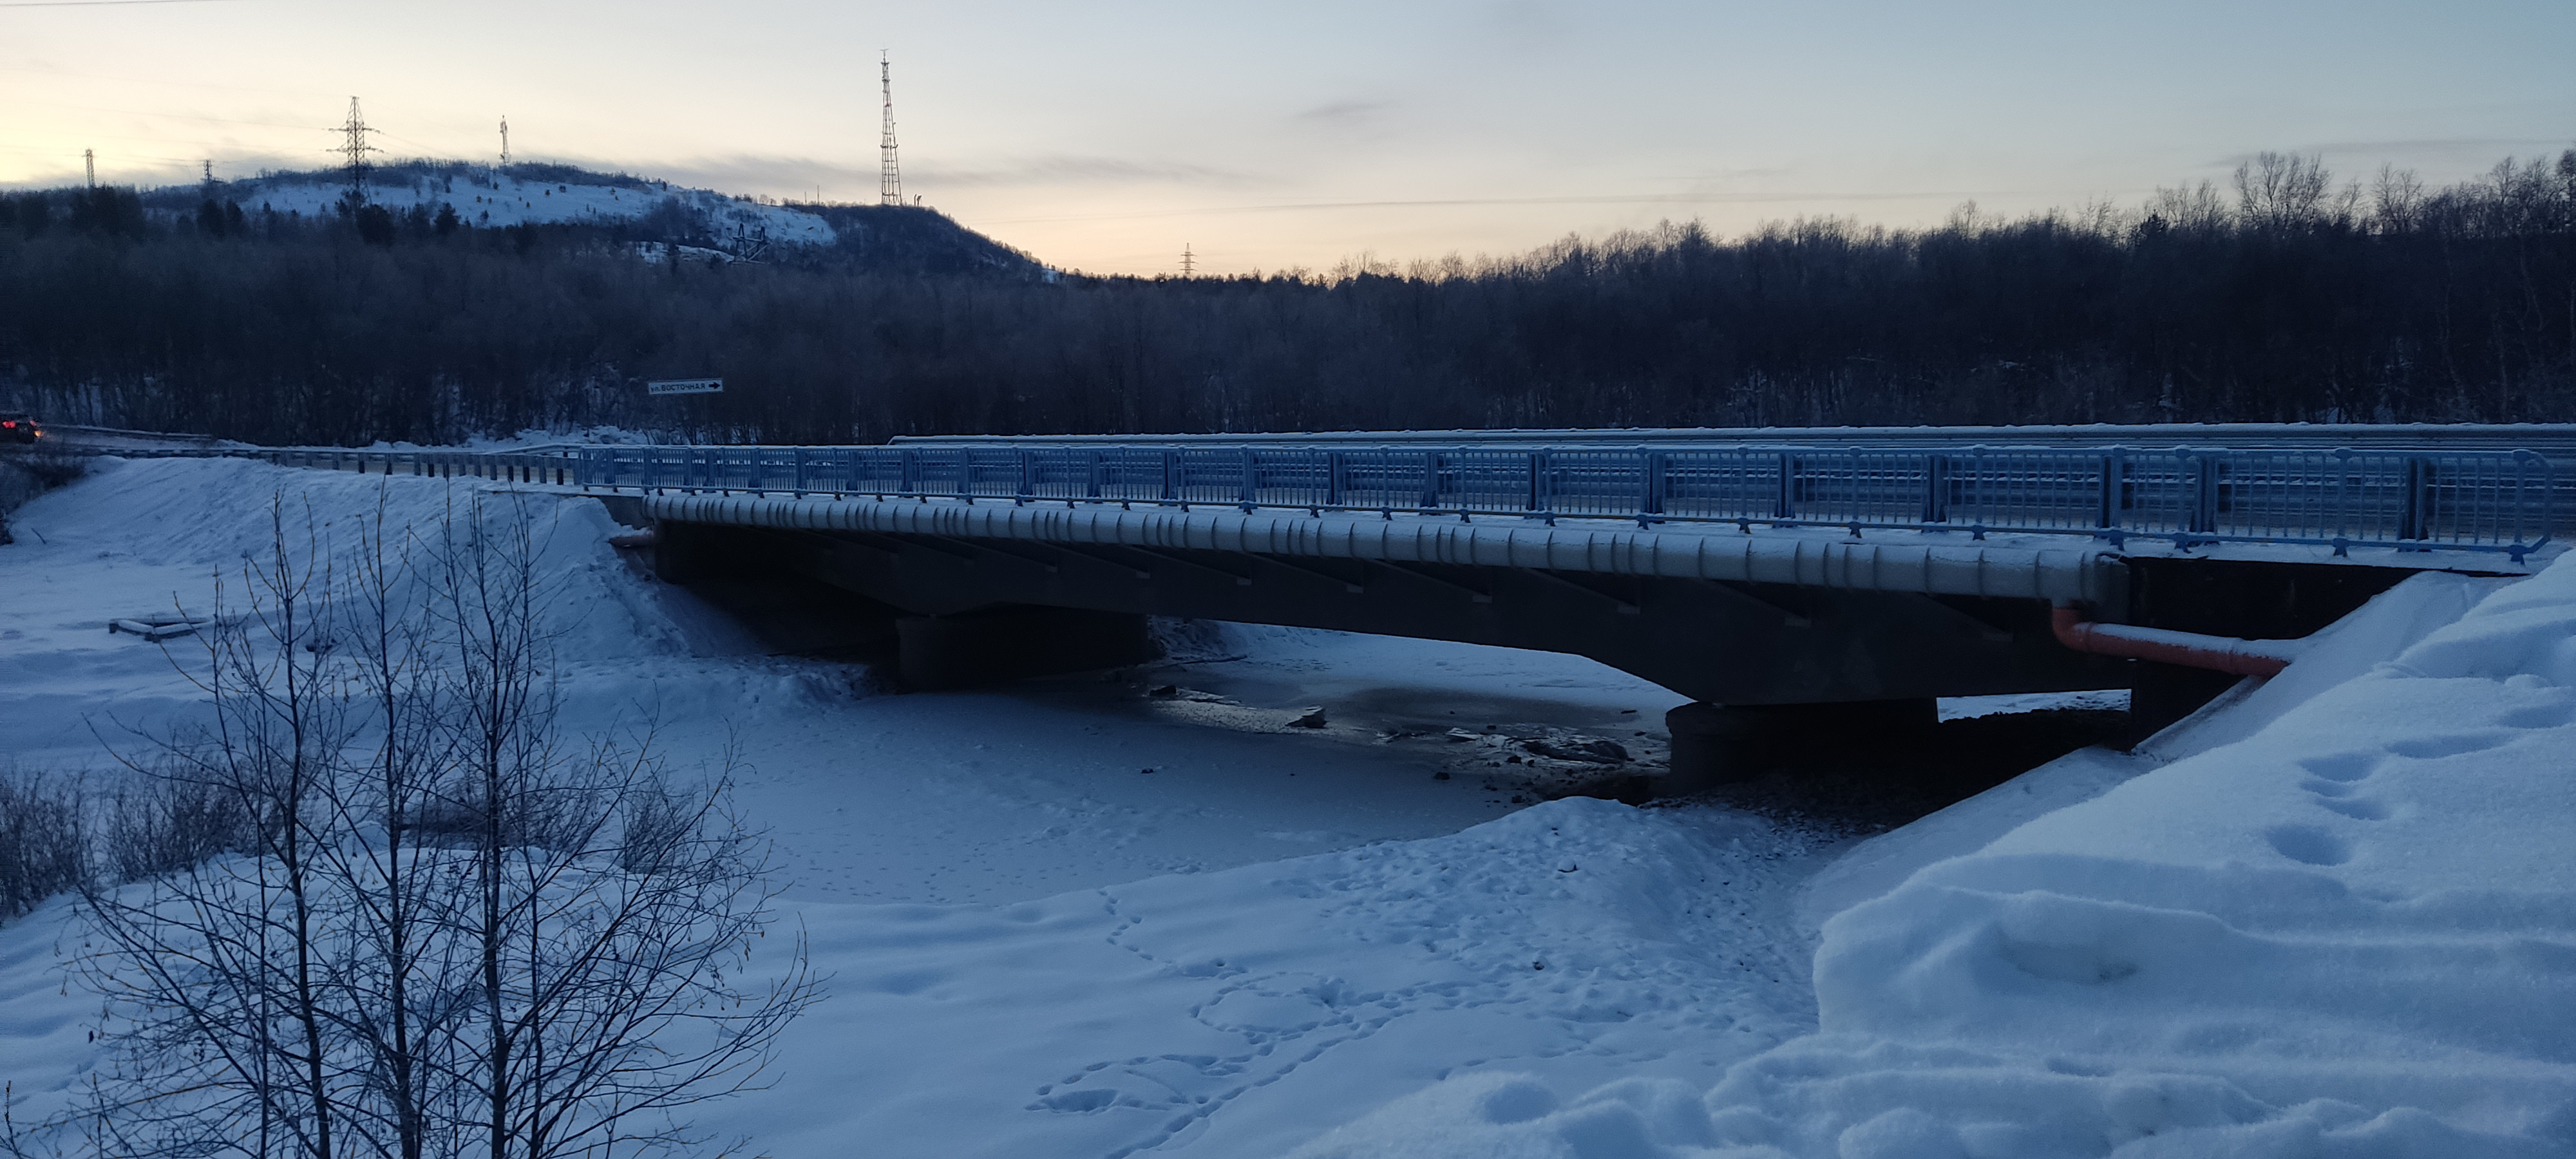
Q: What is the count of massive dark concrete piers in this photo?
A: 2